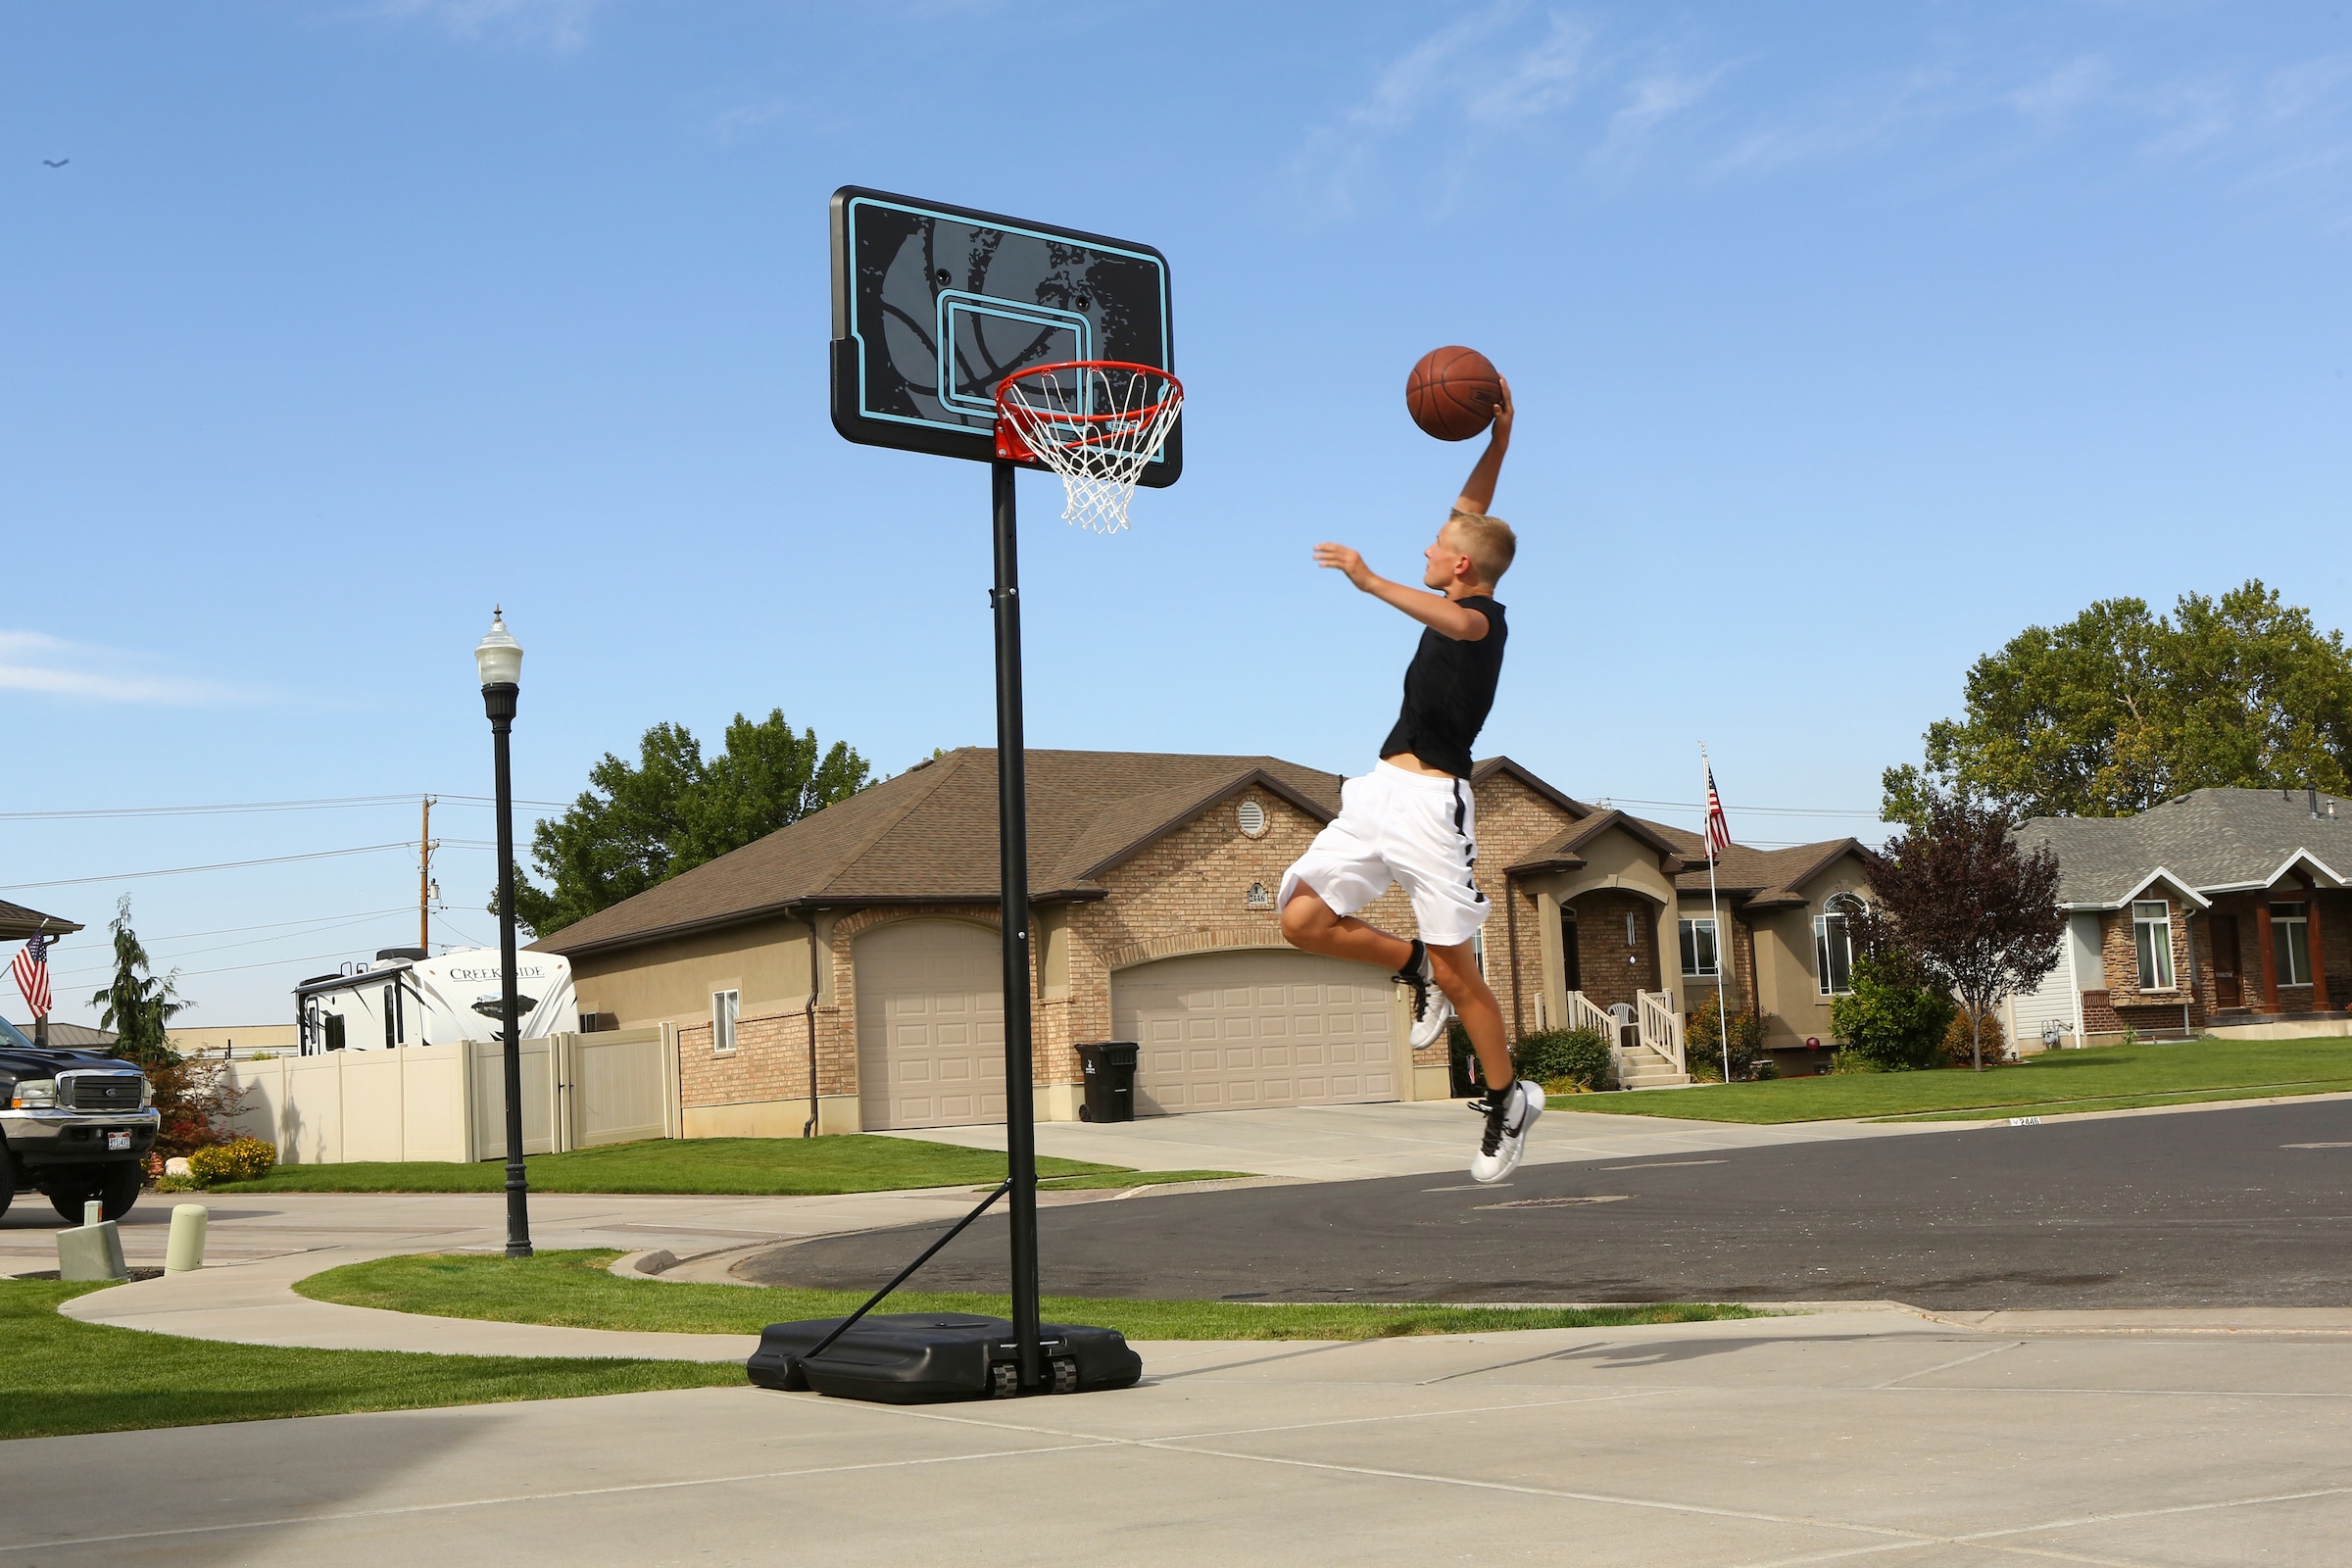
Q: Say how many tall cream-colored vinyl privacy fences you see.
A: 1